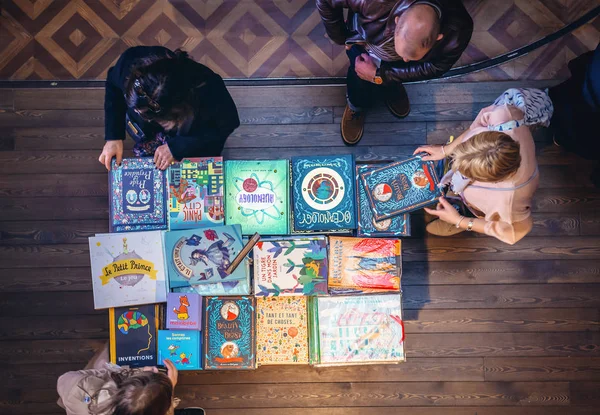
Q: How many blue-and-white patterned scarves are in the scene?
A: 1